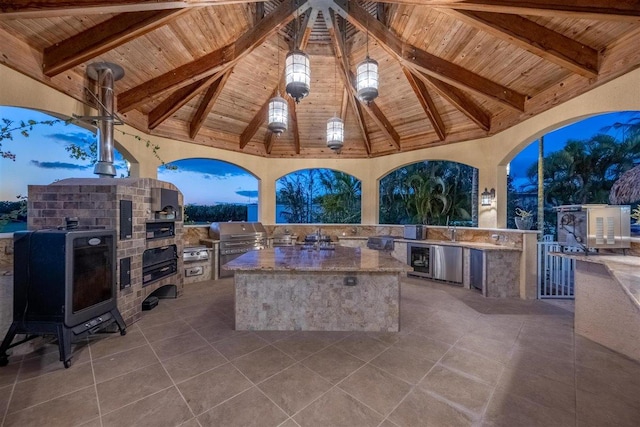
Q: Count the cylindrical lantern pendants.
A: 4